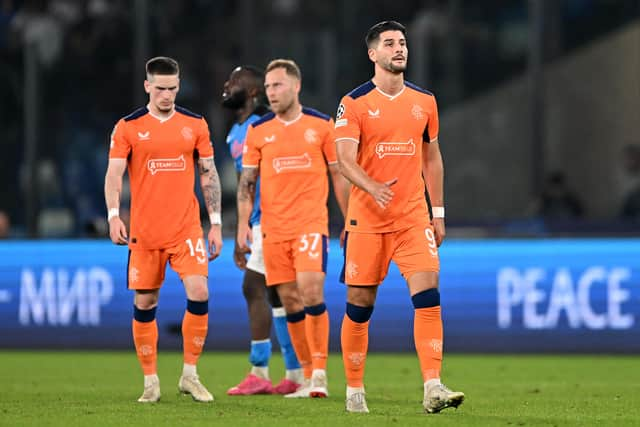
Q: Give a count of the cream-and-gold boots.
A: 4